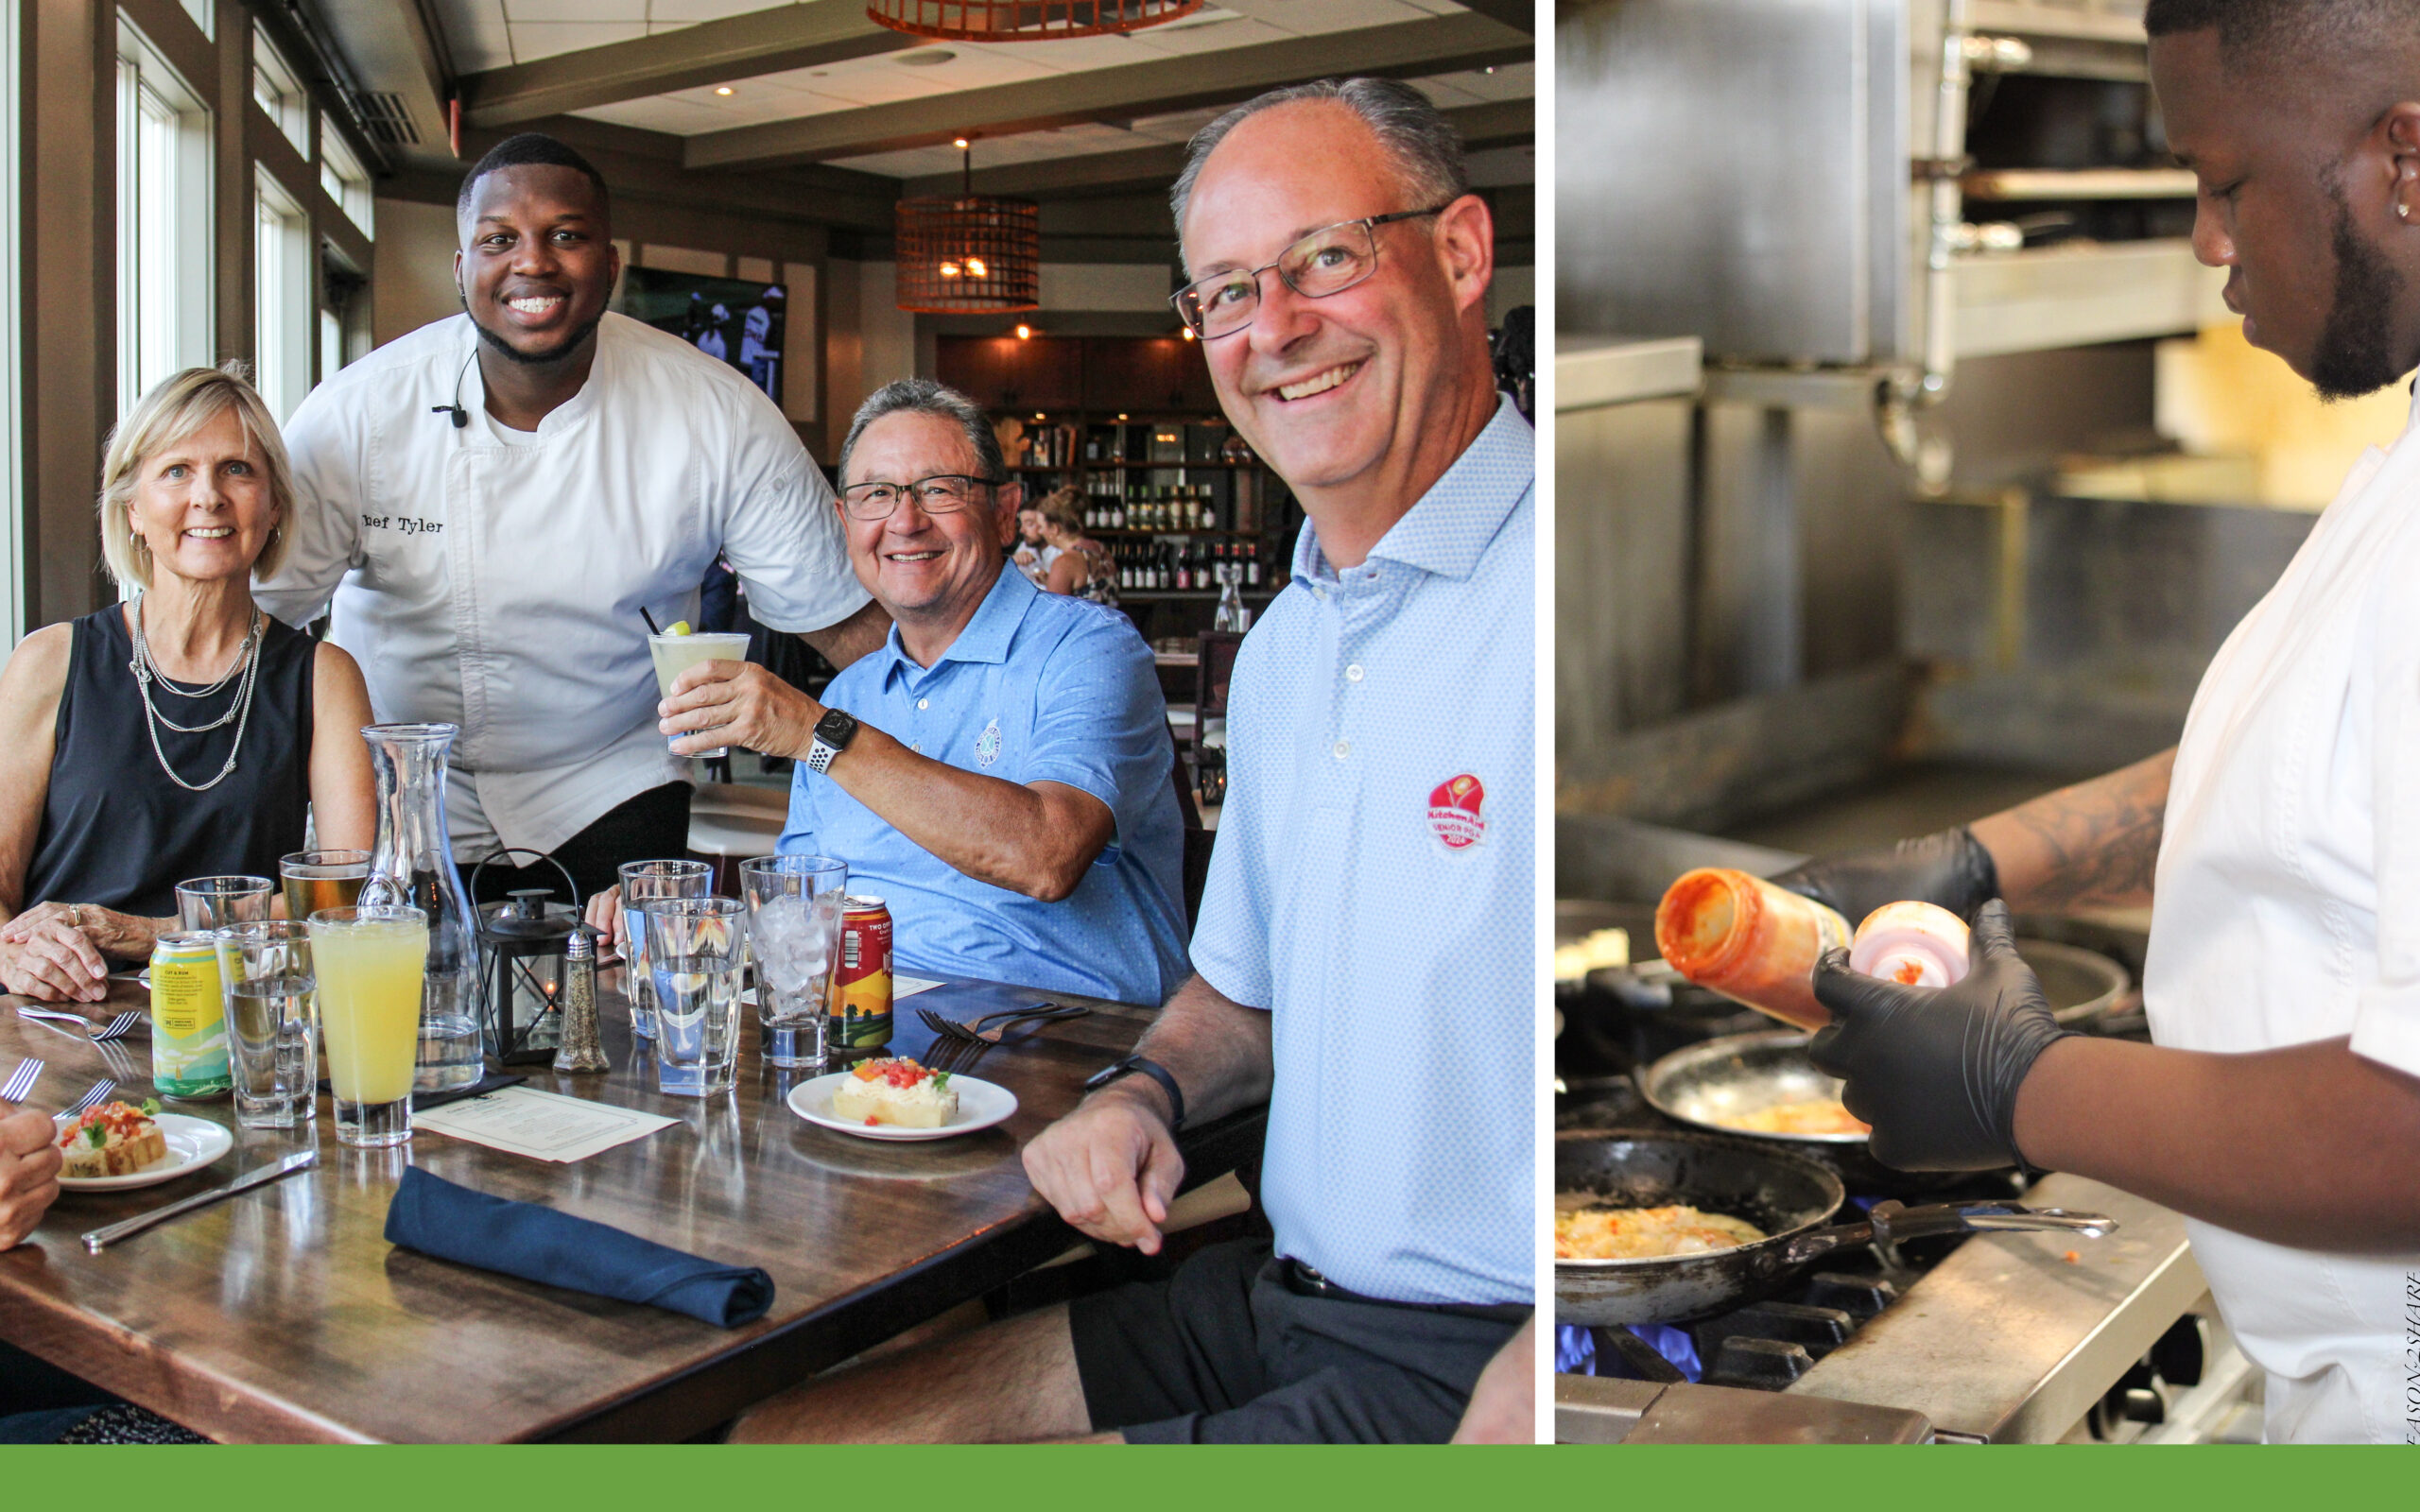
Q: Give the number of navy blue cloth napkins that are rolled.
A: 1